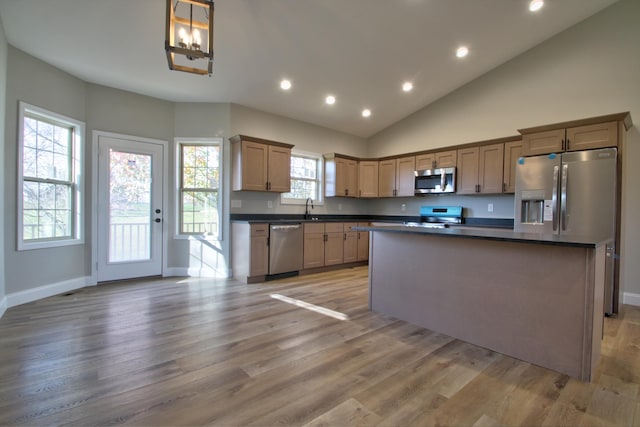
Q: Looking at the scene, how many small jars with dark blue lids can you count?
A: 0